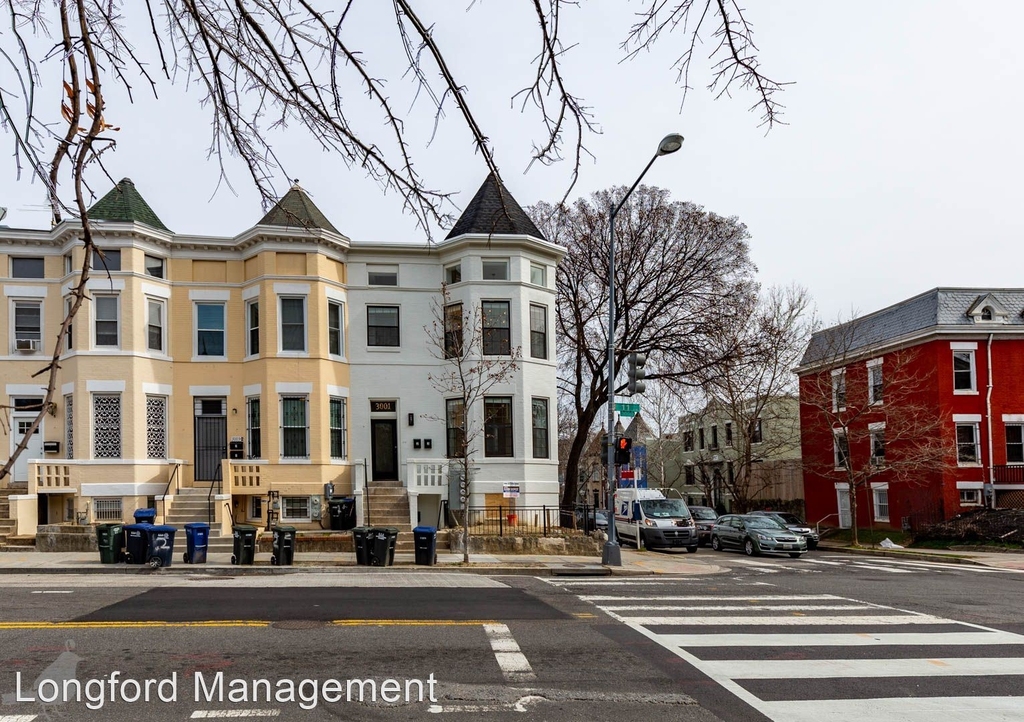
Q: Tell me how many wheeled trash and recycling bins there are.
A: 12